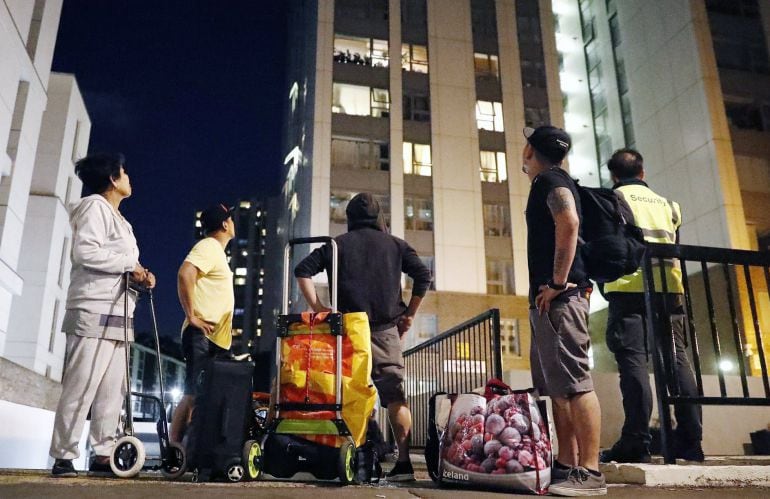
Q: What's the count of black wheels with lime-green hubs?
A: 2